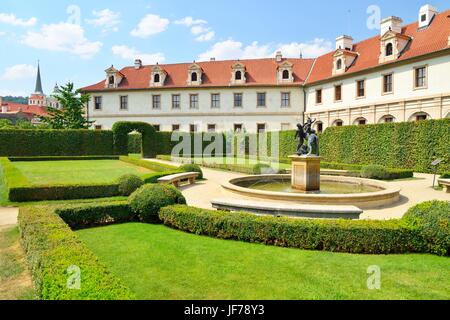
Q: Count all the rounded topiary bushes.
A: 6